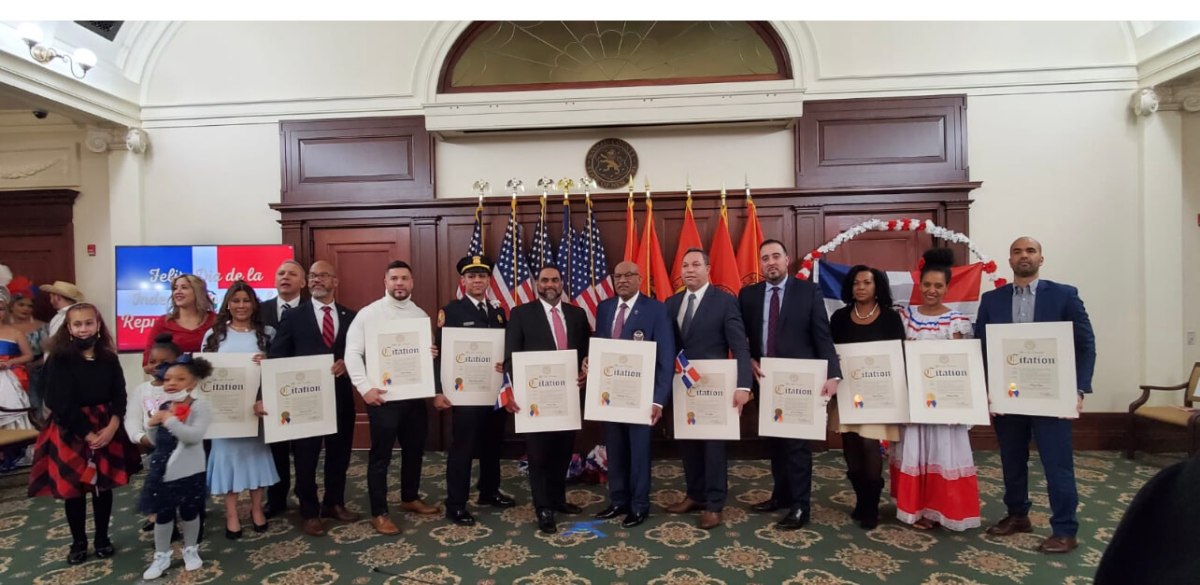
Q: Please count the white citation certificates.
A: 11